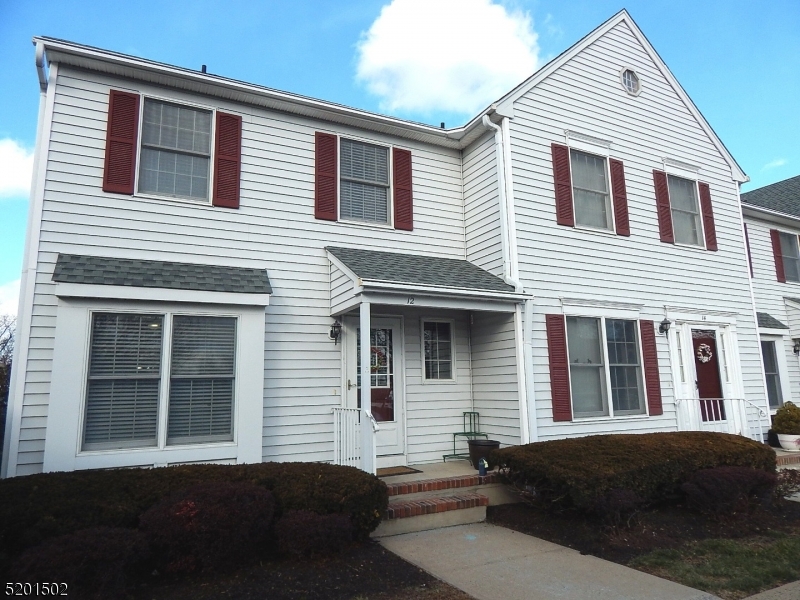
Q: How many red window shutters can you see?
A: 12